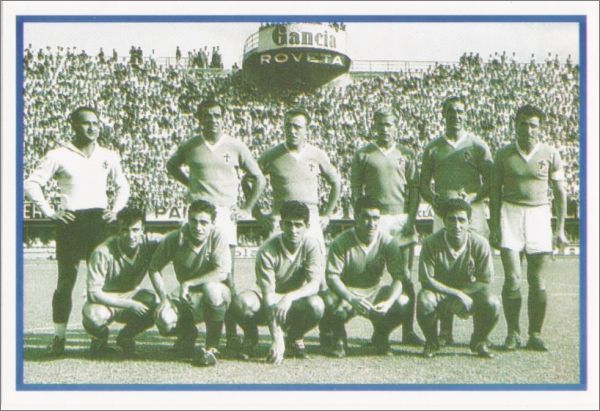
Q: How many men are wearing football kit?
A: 11